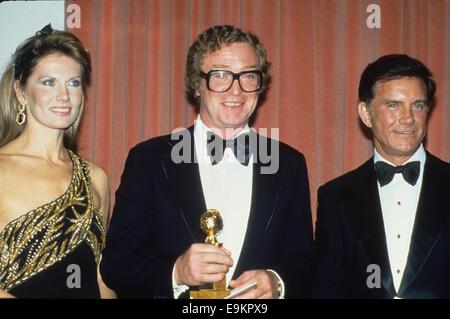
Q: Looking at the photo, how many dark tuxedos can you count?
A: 2